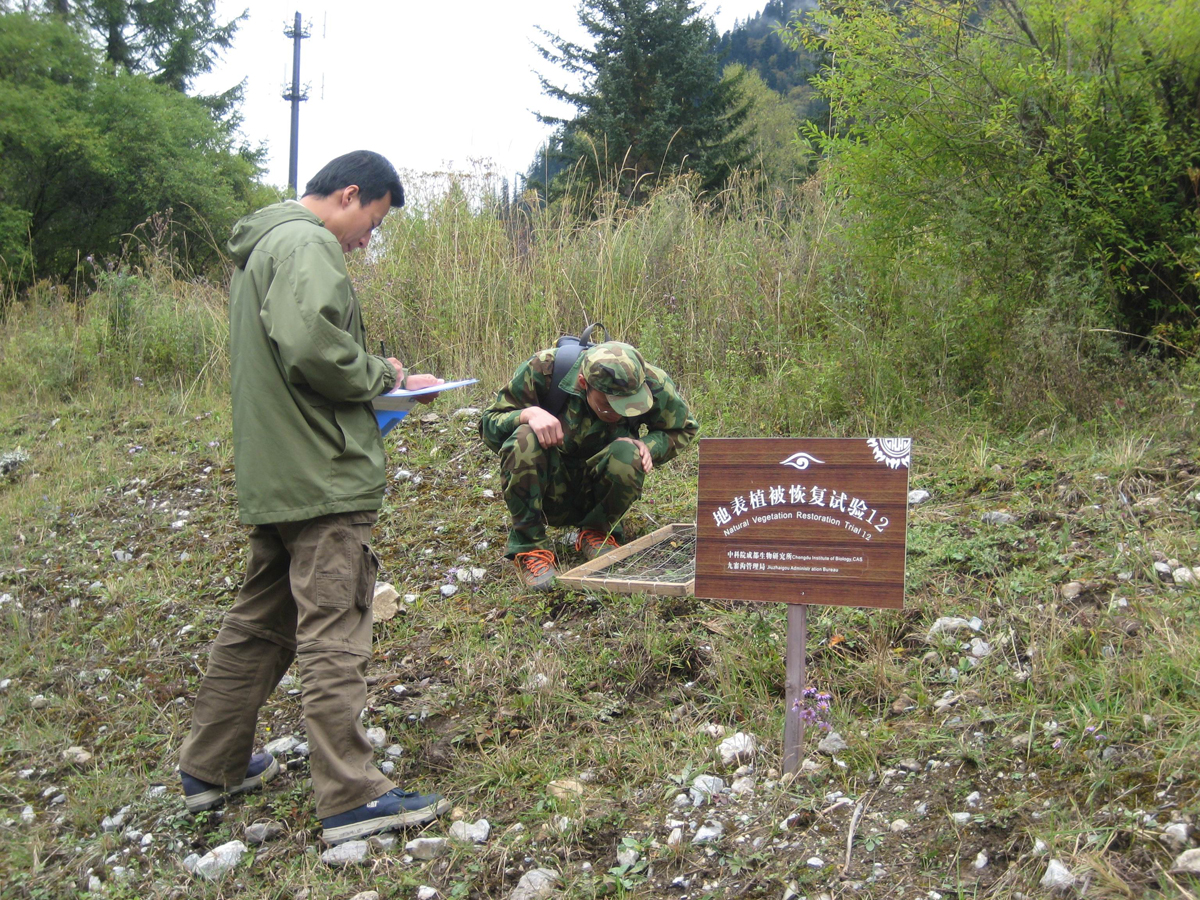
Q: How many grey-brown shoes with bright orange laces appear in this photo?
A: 2